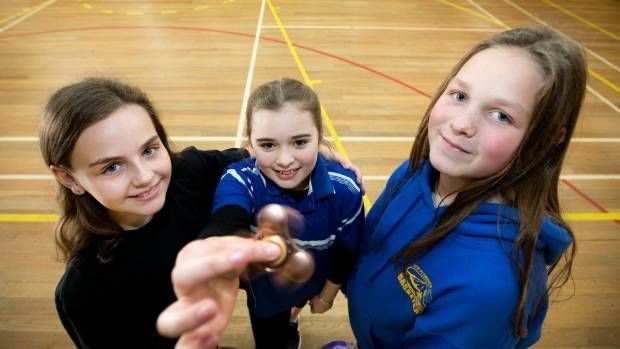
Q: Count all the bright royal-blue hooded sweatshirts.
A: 1